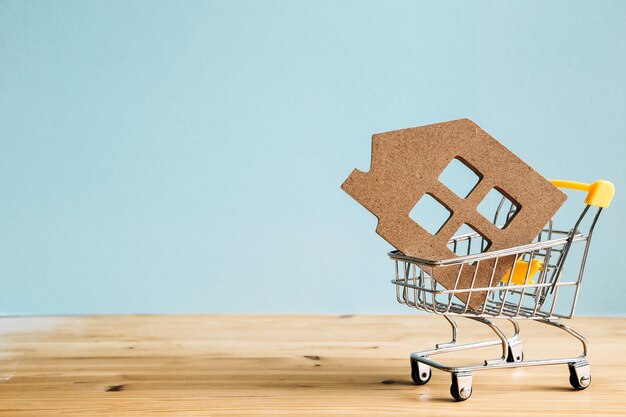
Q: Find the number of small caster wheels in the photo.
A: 4